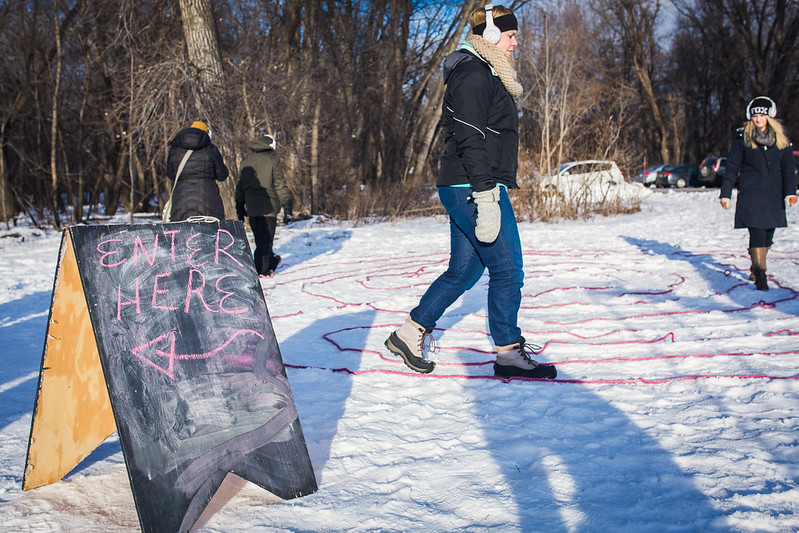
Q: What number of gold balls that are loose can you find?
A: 0